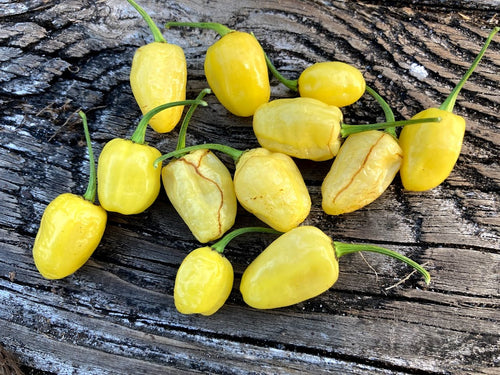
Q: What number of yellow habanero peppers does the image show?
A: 12